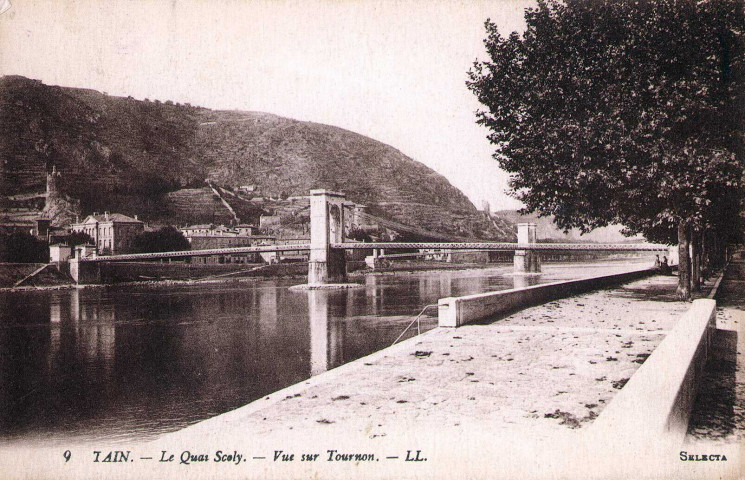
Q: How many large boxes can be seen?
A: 0